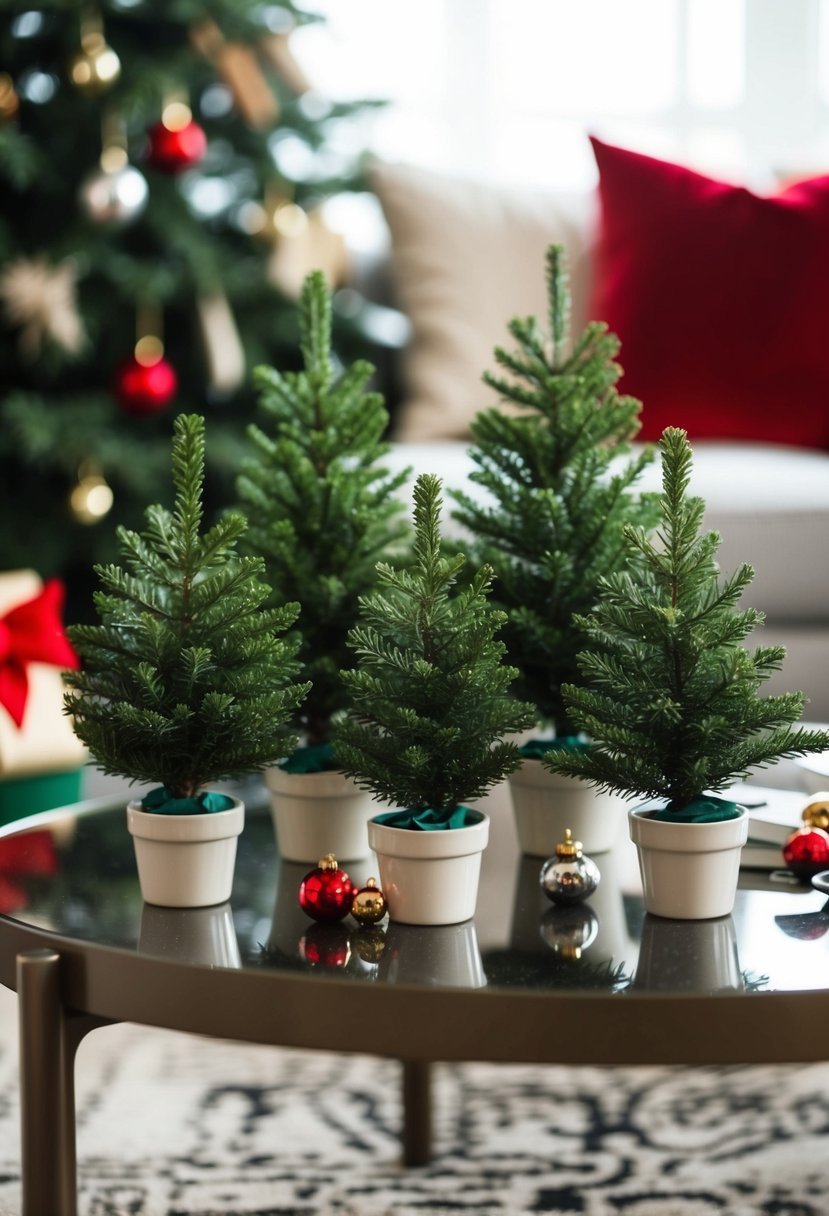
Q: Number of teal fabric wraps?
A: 5